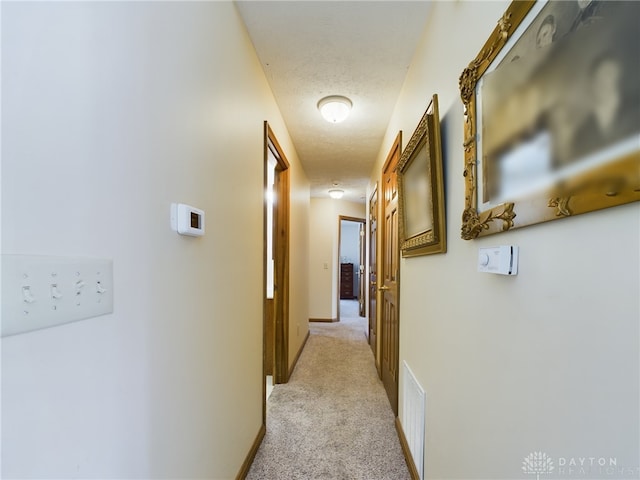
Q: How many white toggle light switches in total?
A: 4